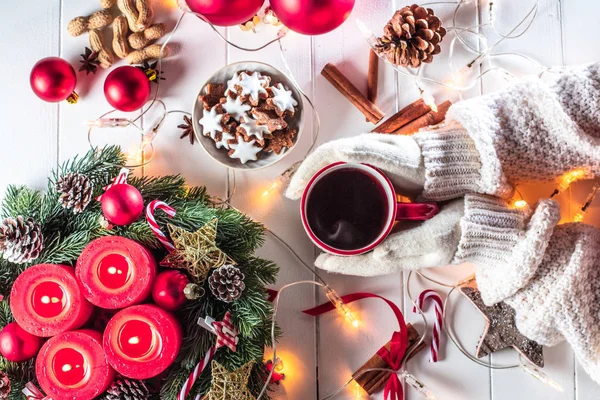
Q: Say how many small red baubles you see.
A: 5